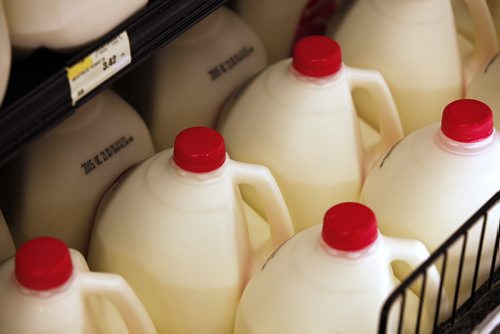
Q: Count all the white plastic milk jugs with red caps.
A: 5